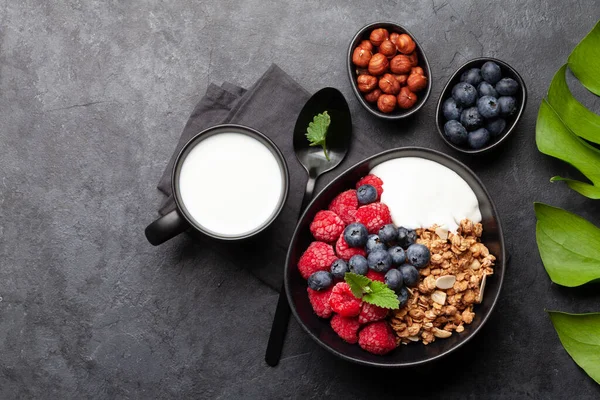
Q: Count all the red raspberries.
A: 12